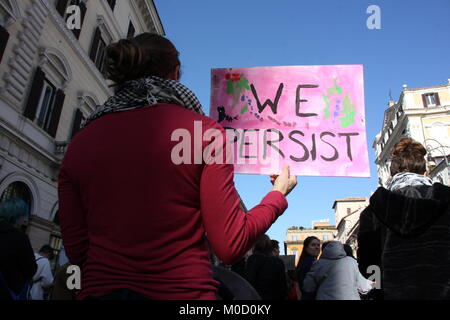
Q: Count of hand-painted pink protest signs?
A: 1